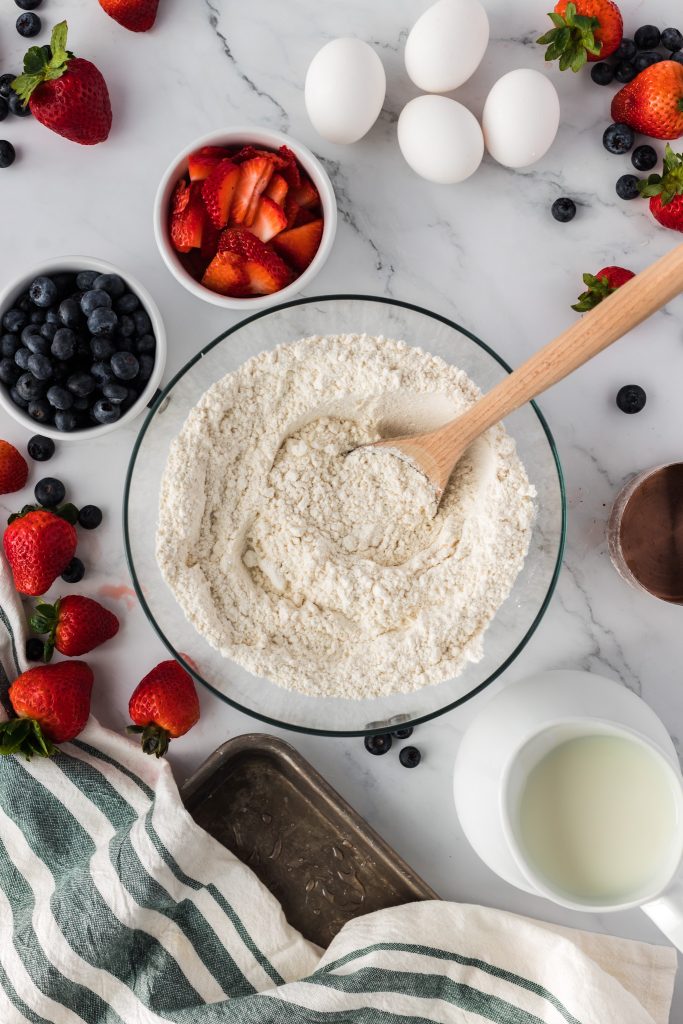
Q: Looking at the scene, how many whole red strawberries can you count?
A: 11